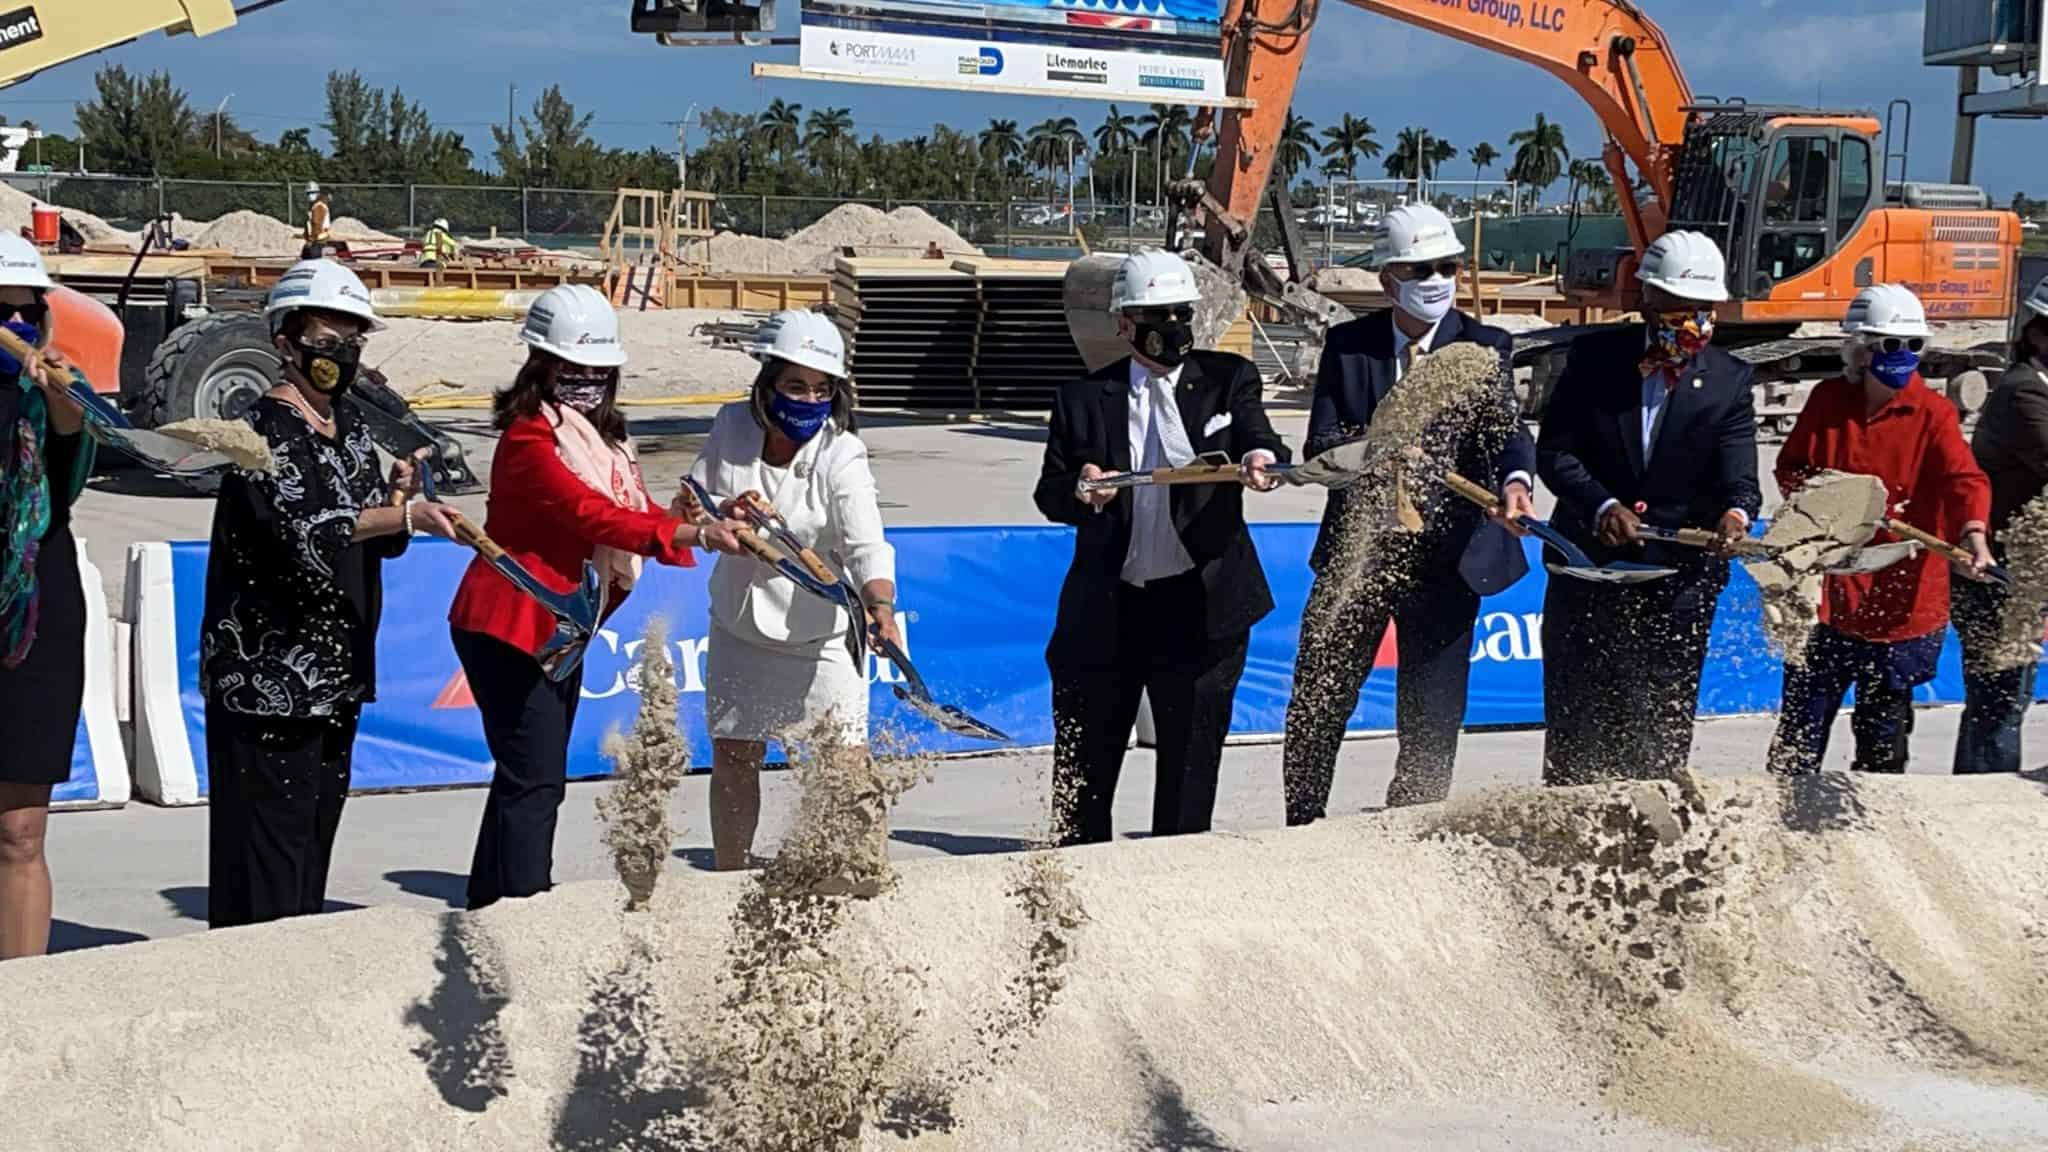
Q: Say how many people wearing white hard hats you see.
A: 11